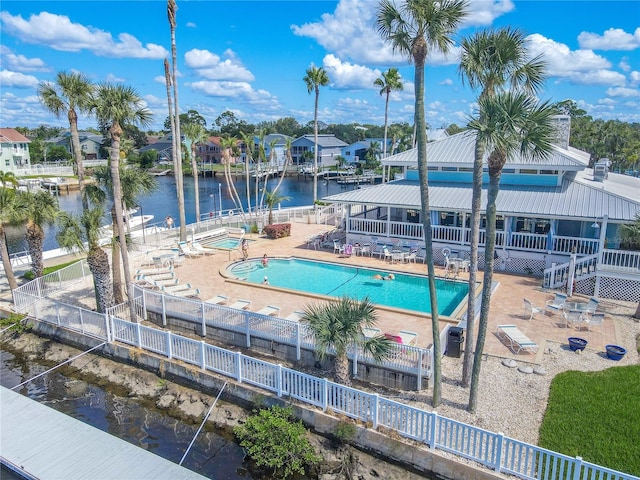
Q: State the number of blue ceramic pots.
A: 2